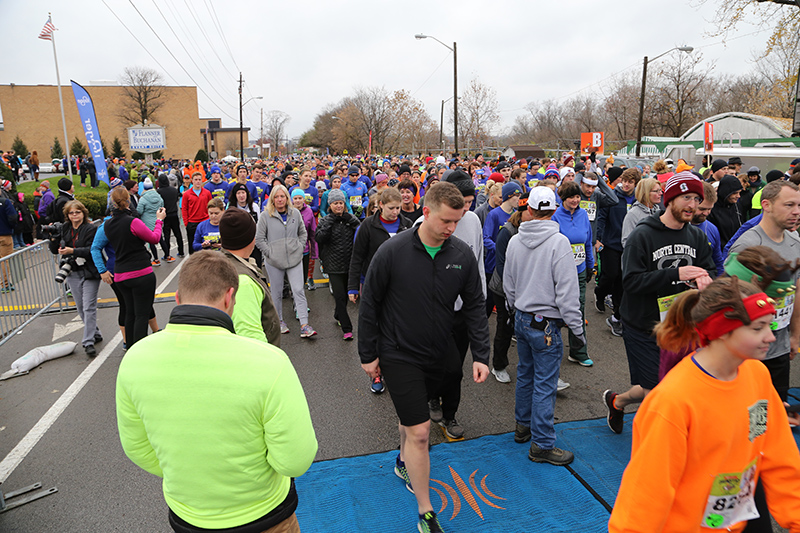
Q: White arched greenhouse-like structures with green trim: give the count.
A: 1